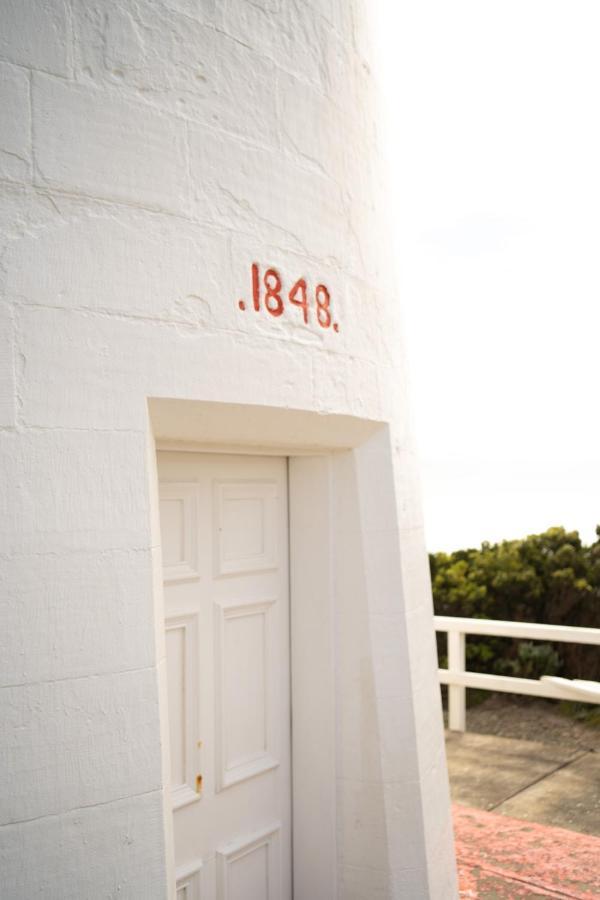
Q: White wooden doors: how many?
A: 1